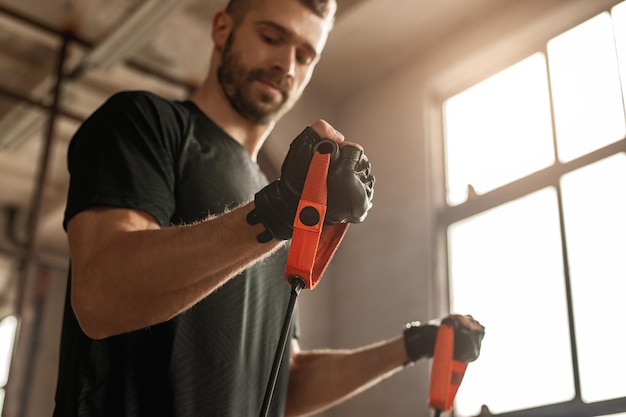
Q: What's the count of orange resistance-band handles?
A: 2